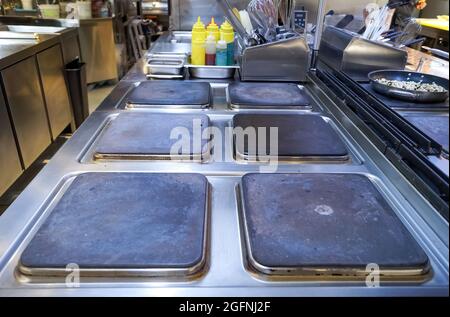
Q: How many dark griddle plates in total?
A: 6